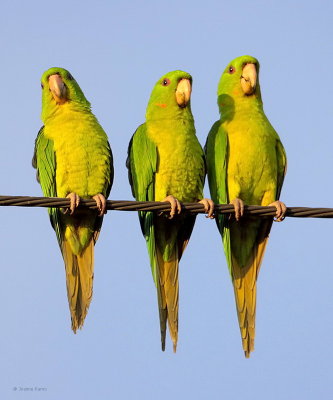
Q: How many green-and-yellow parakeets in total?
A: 3